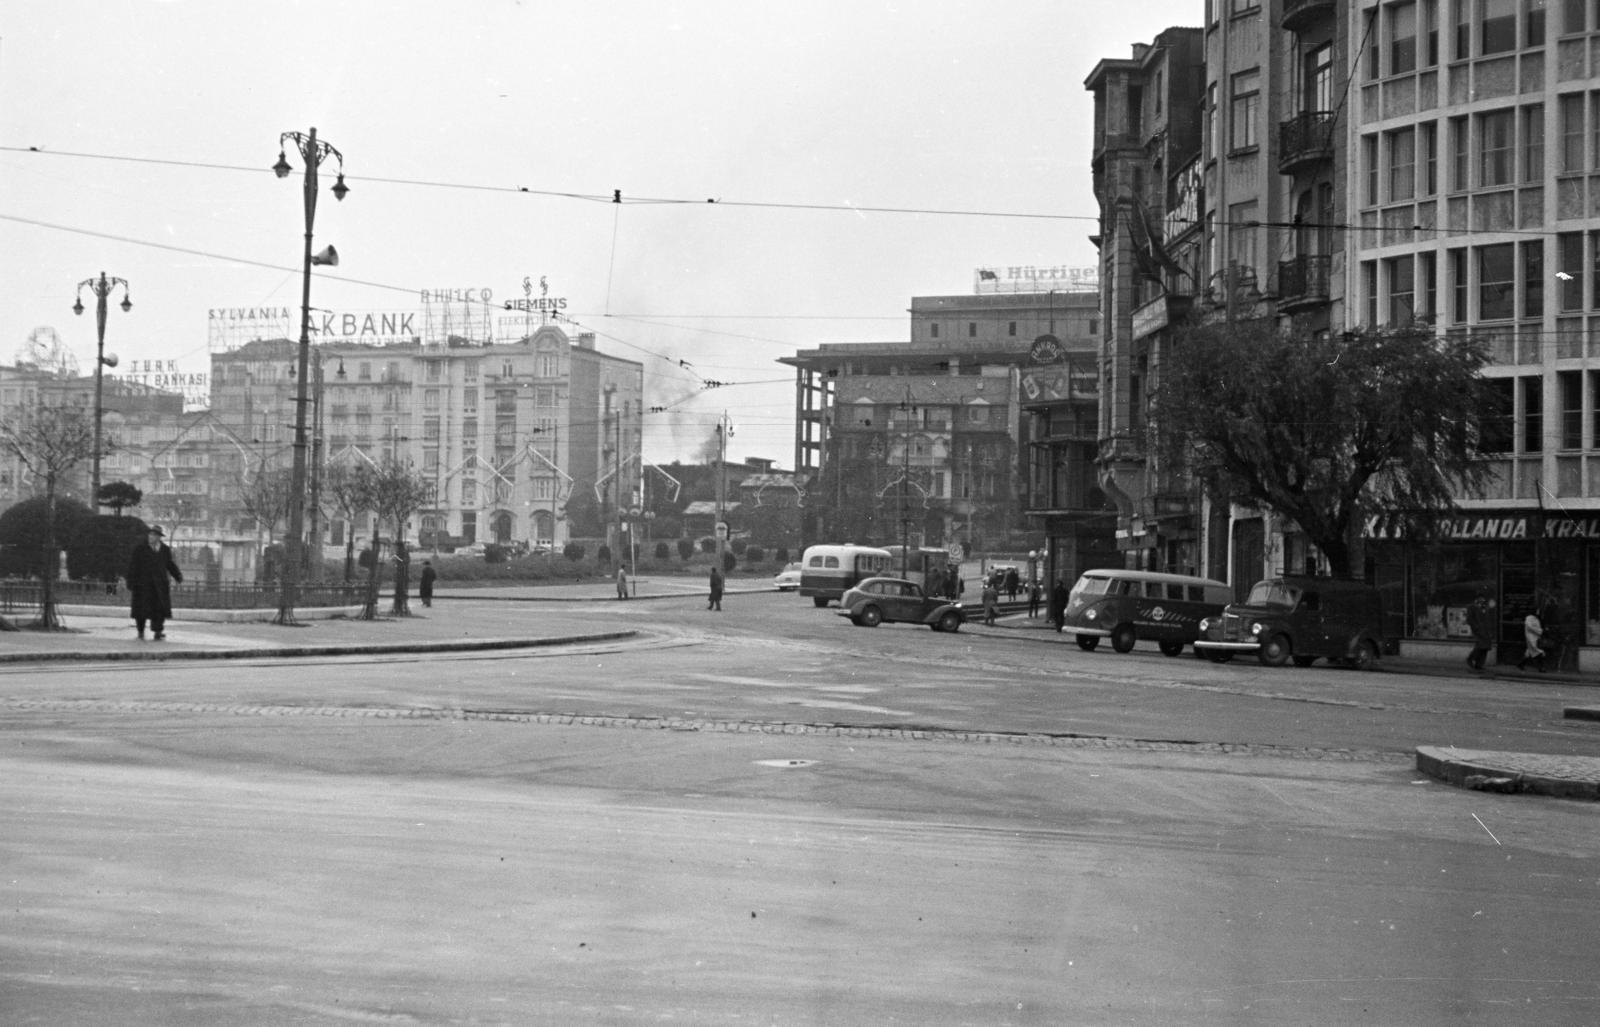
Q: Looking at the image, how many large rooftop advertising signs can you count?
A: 6